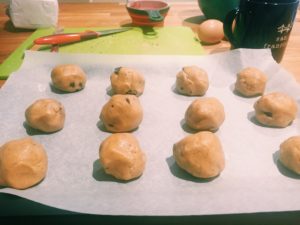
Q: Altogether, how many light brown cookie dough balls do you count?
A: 12